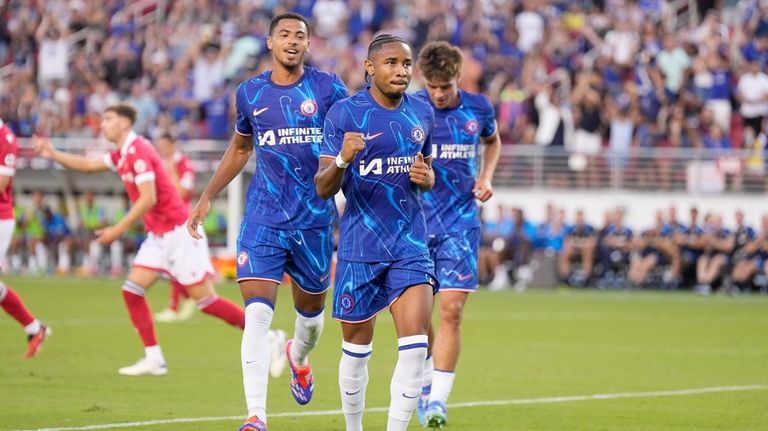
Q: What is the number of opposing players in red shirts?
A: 3